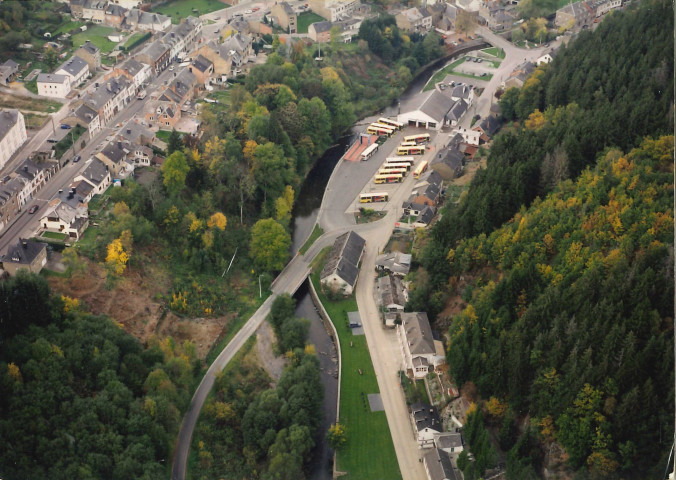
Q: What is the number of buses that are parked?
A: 13